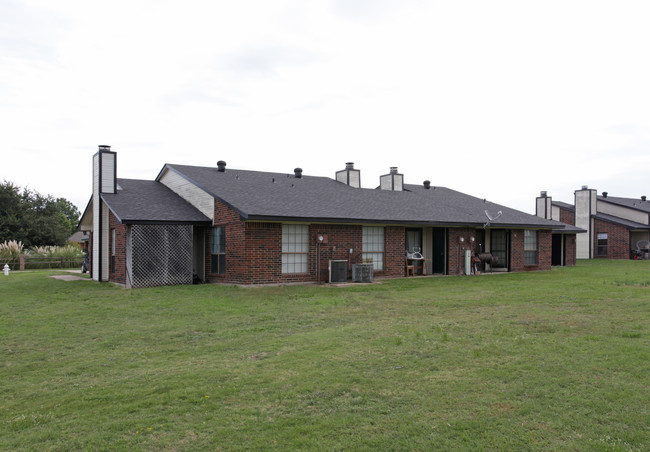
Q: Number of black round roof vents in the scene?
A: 5